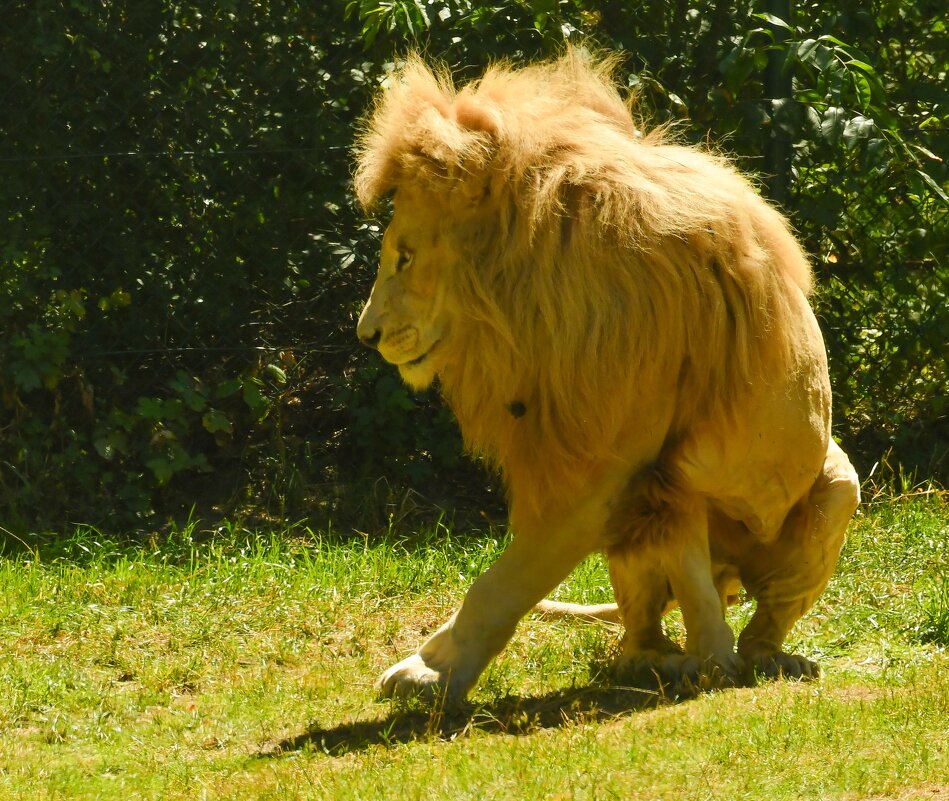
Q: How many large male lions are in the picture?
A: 1